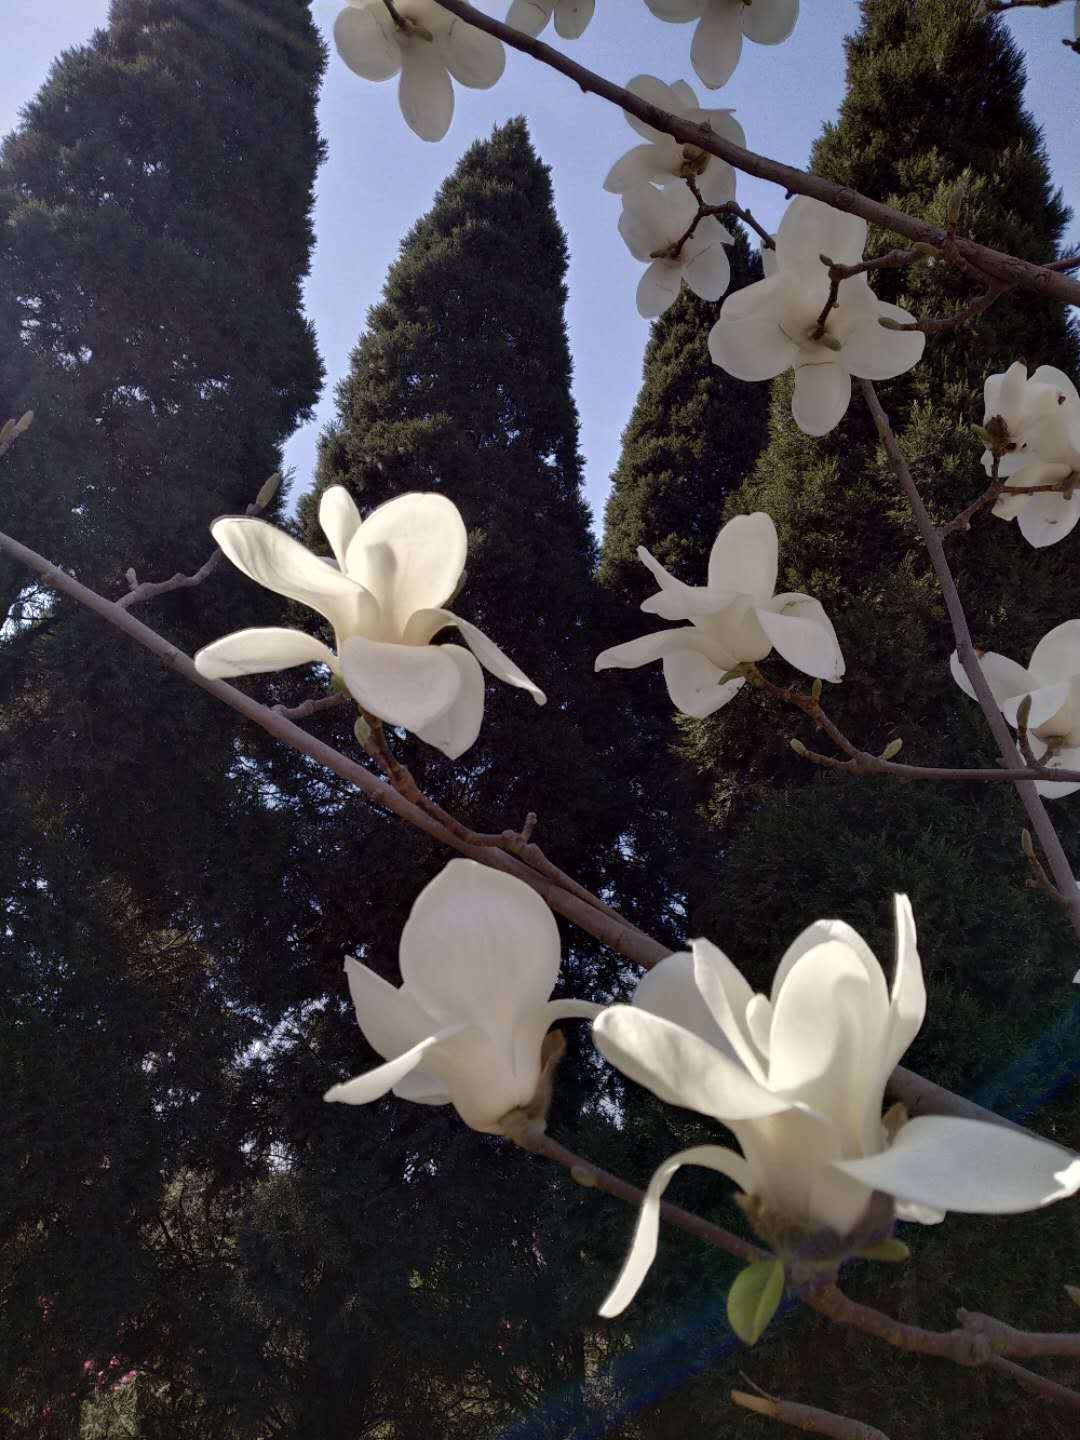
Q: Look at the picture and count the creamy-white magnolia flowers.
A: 13